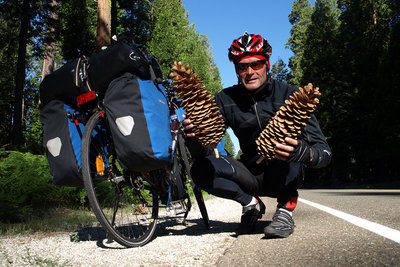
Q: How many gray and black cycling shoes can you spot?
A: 2